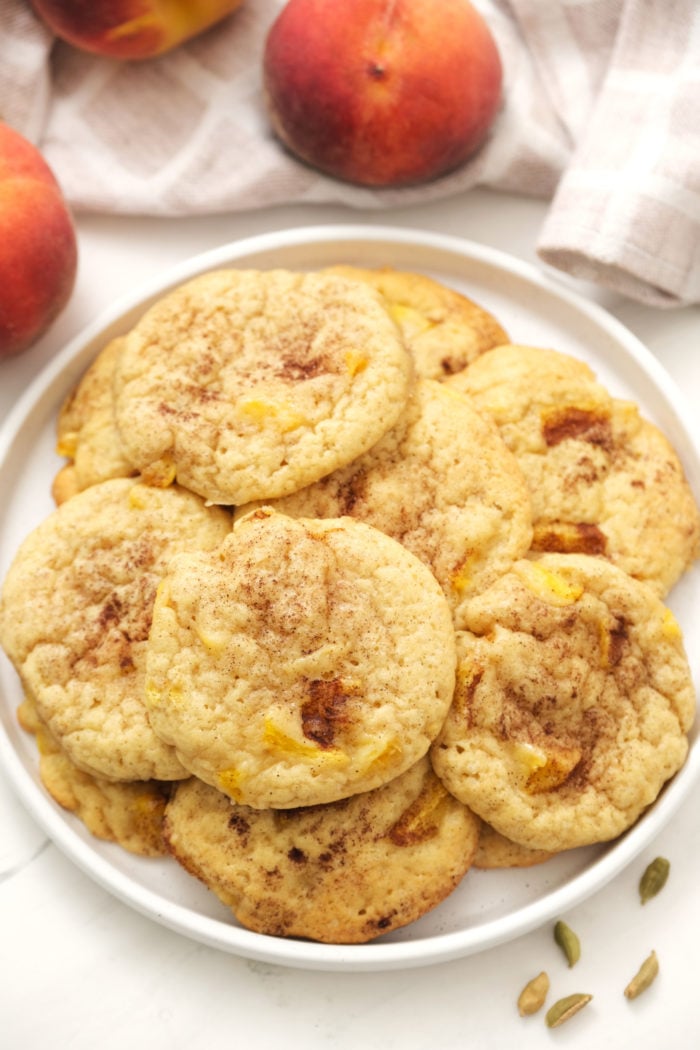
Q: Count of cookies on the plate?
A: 11